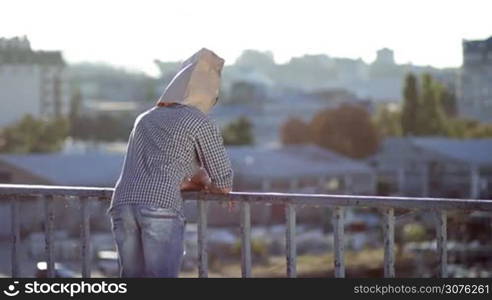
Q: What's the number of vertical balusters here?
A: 9